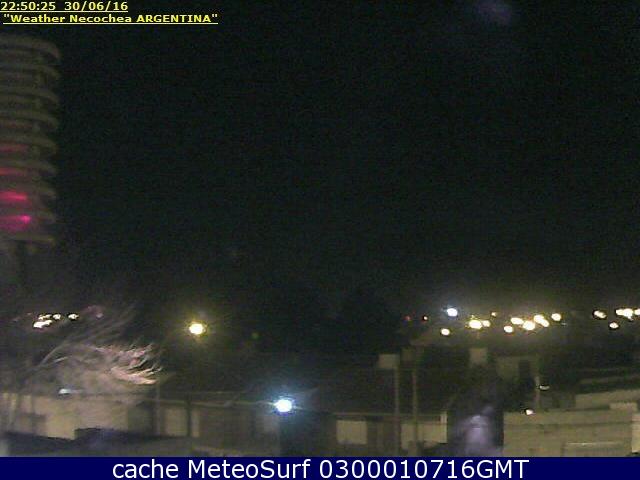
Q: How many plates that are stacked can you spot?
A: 9